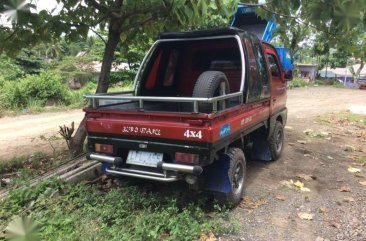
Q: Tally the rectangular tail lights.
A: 2